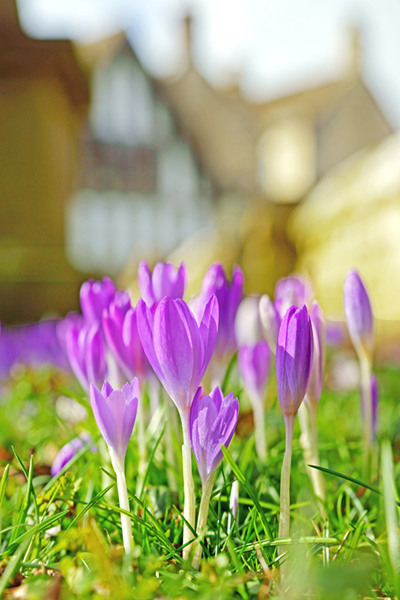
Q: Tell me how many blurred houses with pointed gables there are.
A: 2